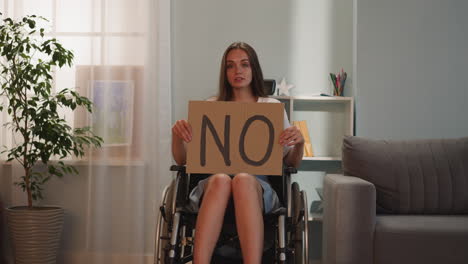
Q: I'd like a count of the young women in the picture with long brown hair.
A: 1